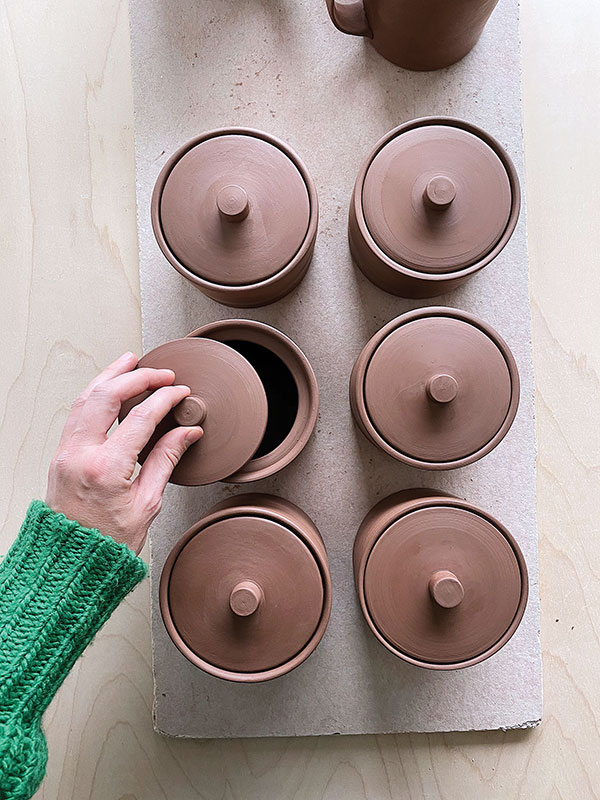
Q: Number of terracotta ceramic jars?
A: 6